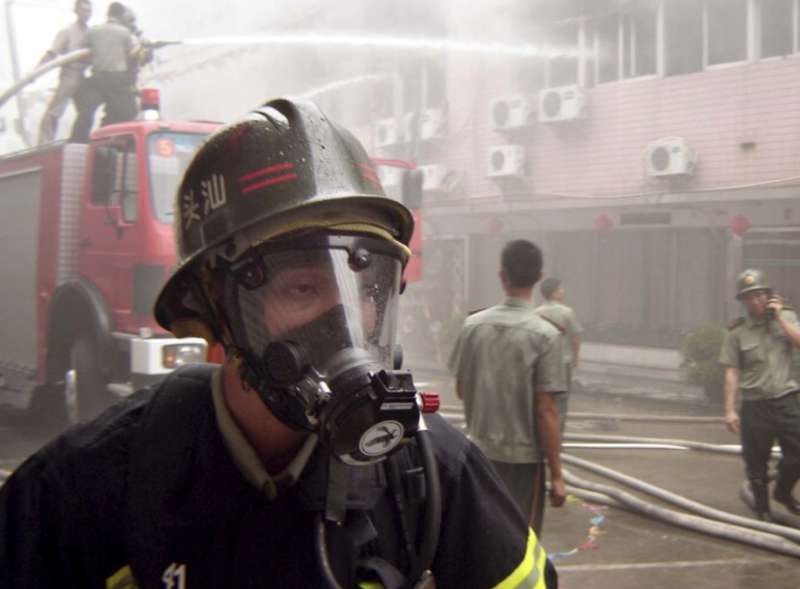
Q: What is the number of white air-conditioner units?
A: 8